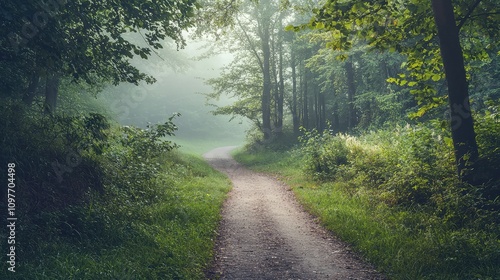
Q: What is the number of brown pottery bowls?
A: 0